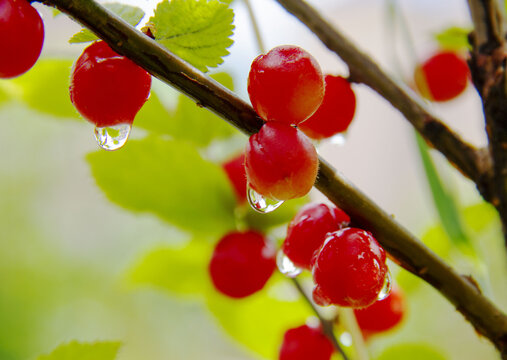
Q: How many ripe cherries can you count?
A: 12